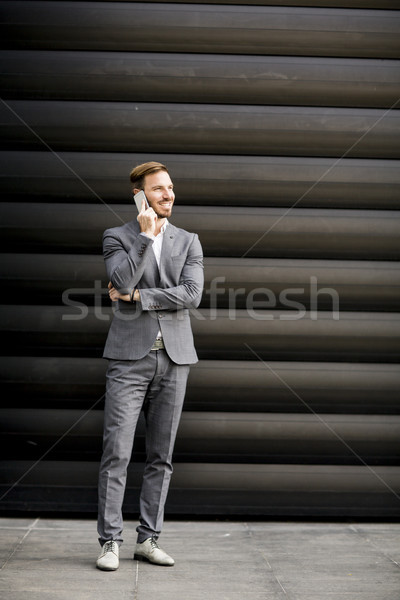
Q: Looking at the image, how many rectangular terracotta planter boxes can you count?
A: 0